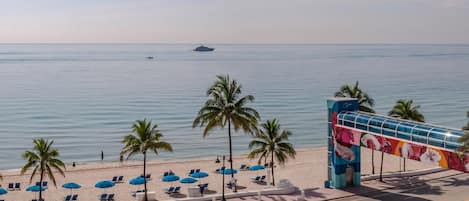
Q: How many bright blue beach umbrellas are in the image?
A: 10